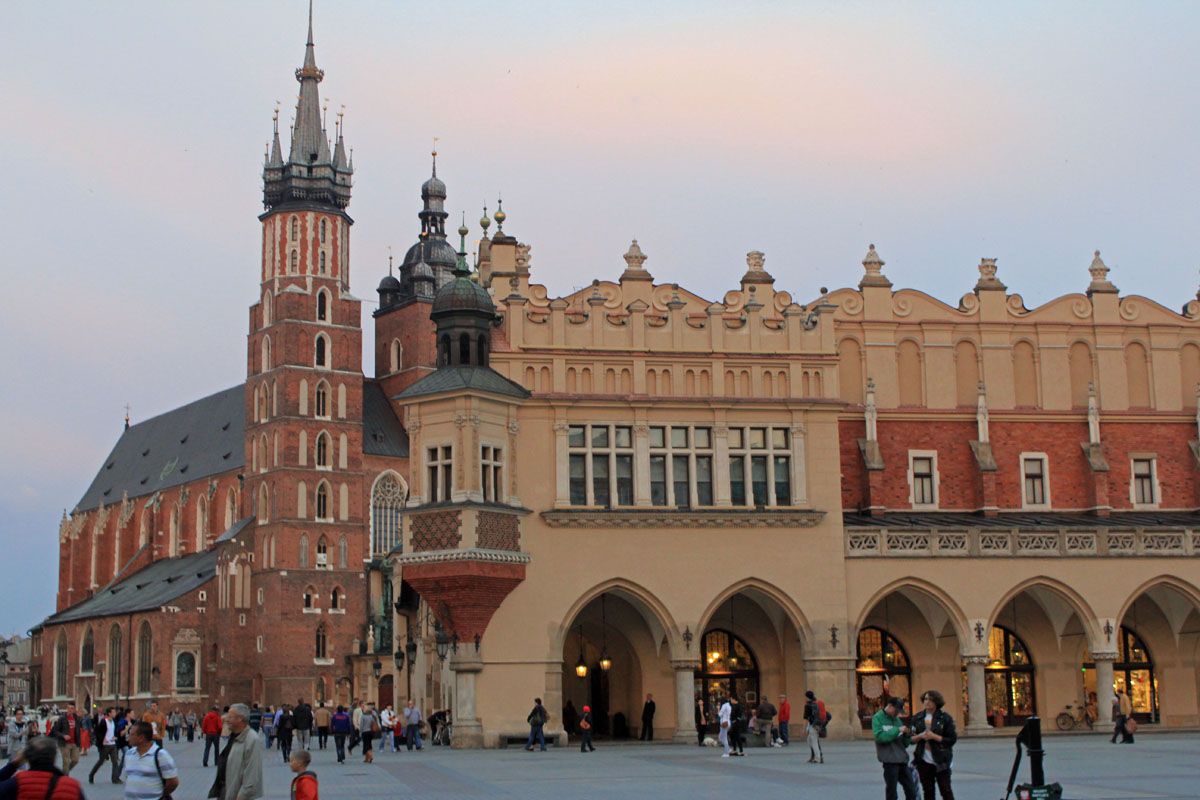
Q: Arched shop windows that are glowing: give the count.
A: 4